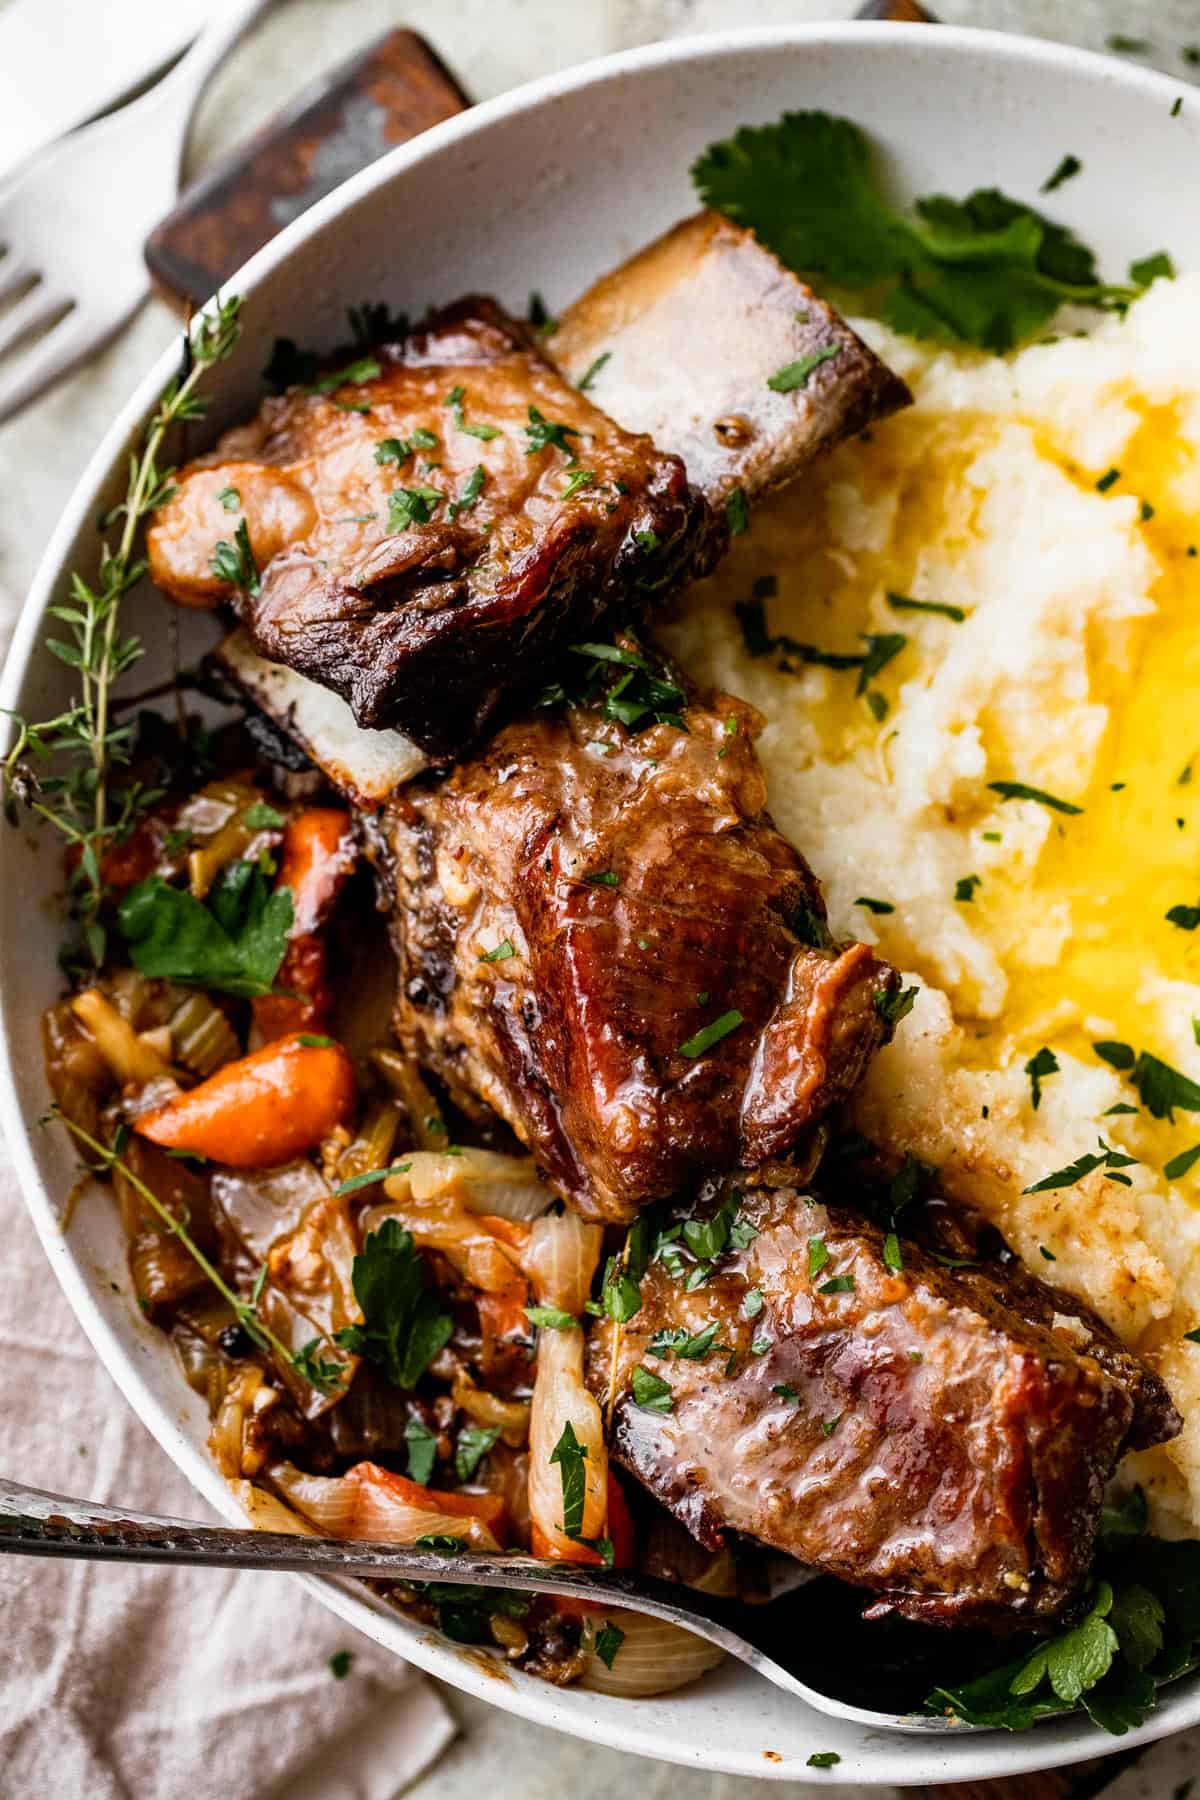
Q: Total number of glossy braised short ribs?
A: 3